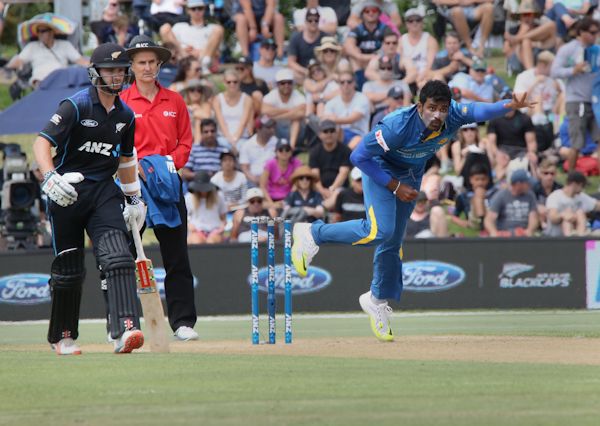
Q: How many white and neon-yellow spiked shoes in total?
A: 2